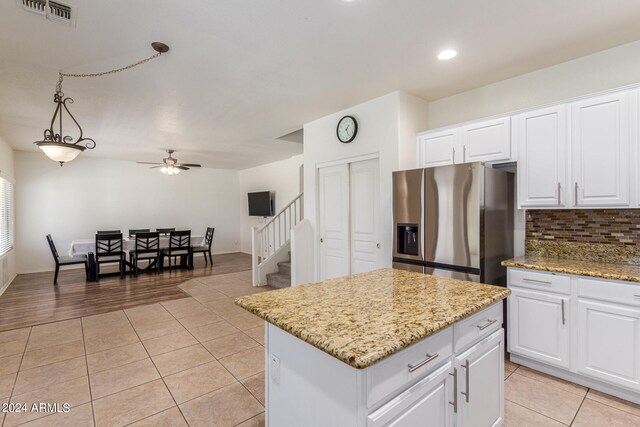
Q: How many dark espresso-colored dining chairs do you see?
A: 8